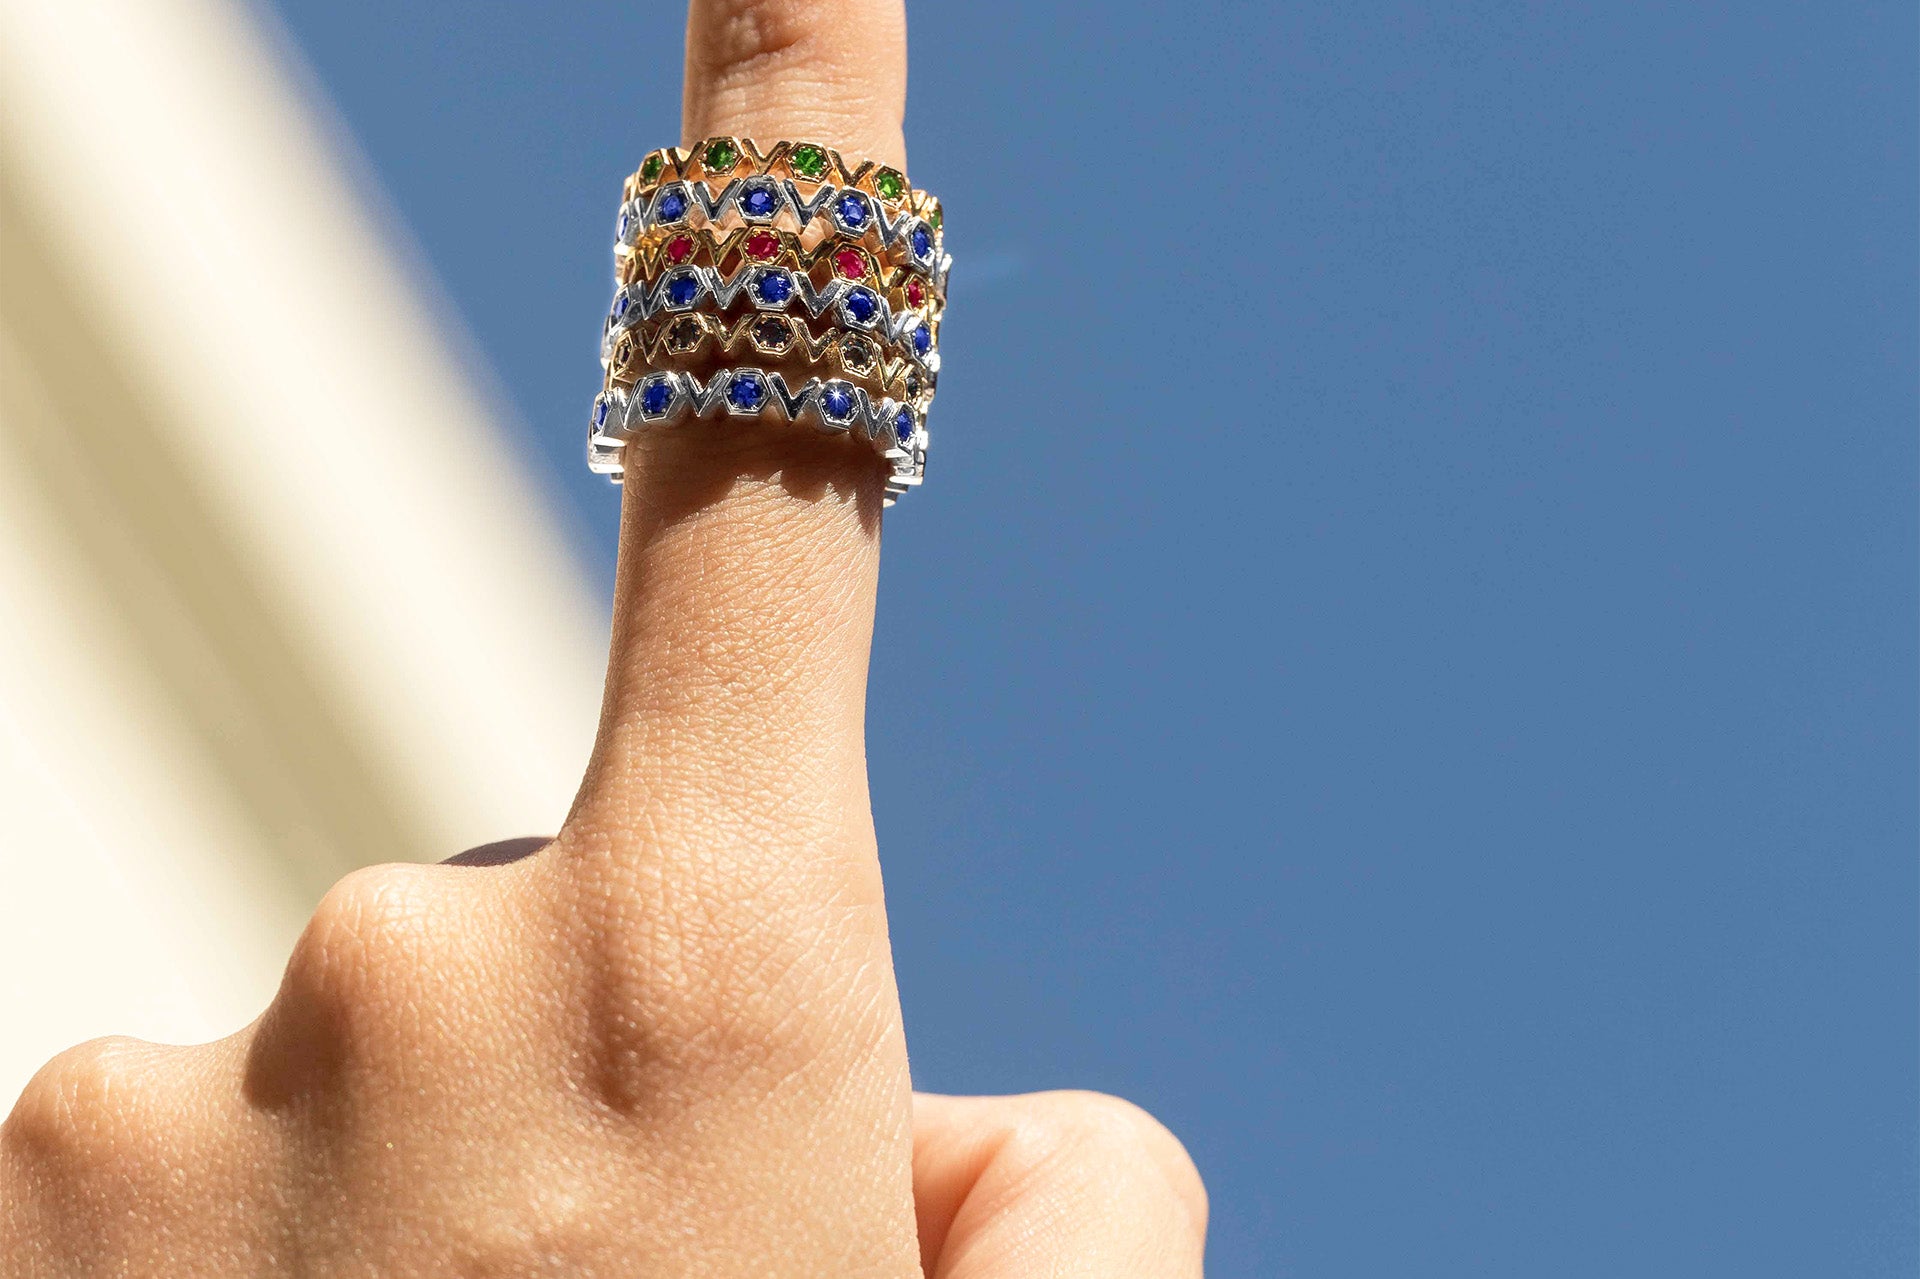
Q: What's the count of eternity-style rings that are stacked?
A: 6